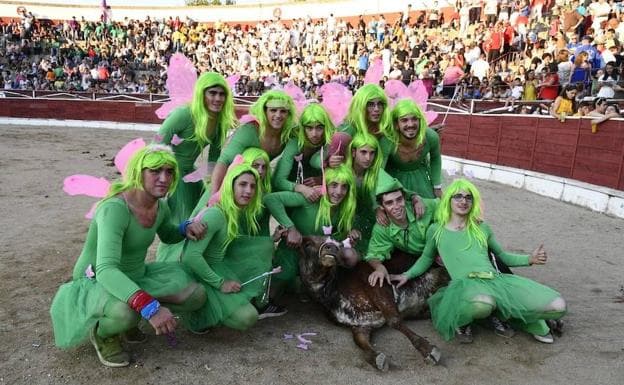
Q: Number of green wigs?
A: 11